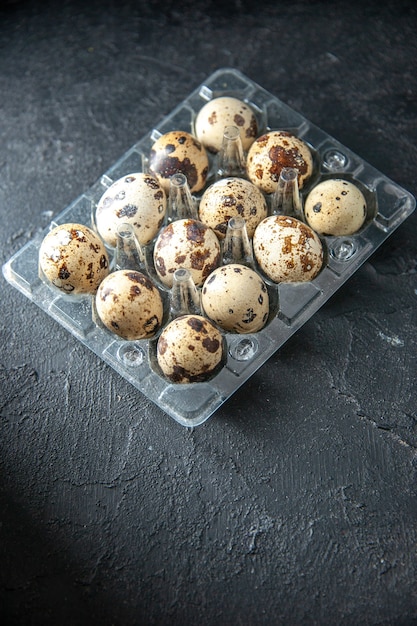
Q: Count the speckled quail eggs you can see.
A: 12